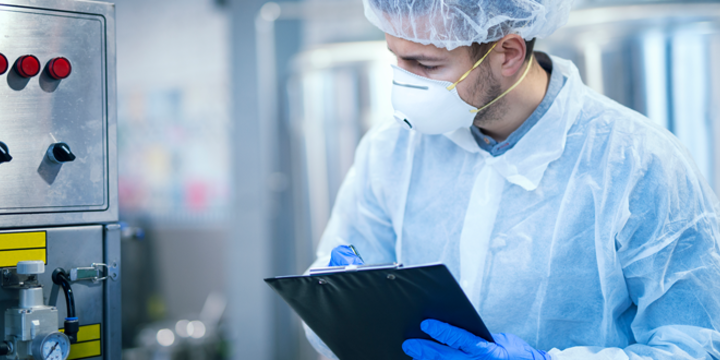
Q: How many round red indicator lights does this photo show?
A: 3